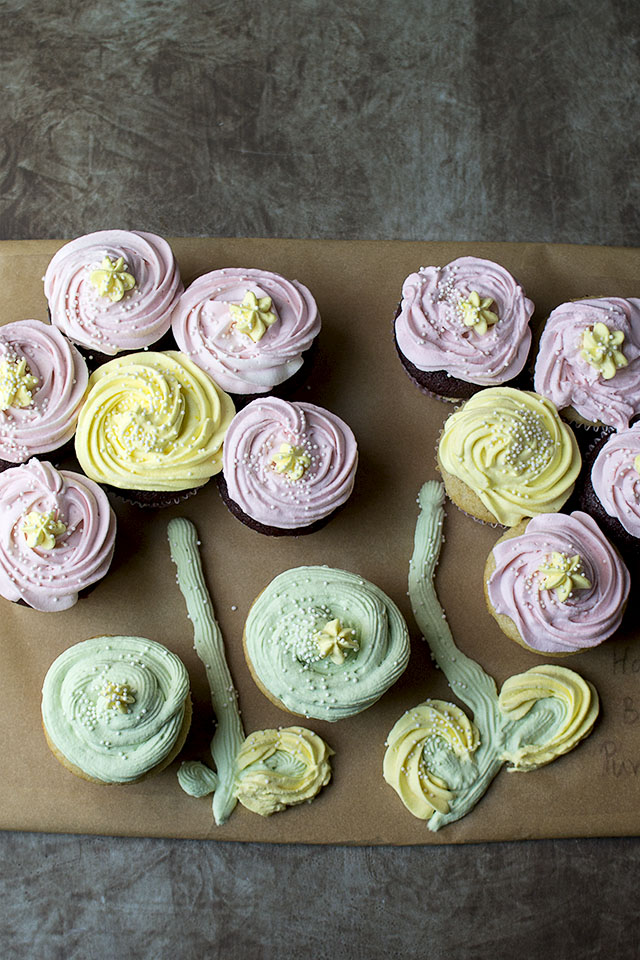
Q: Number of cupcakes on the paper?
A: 13